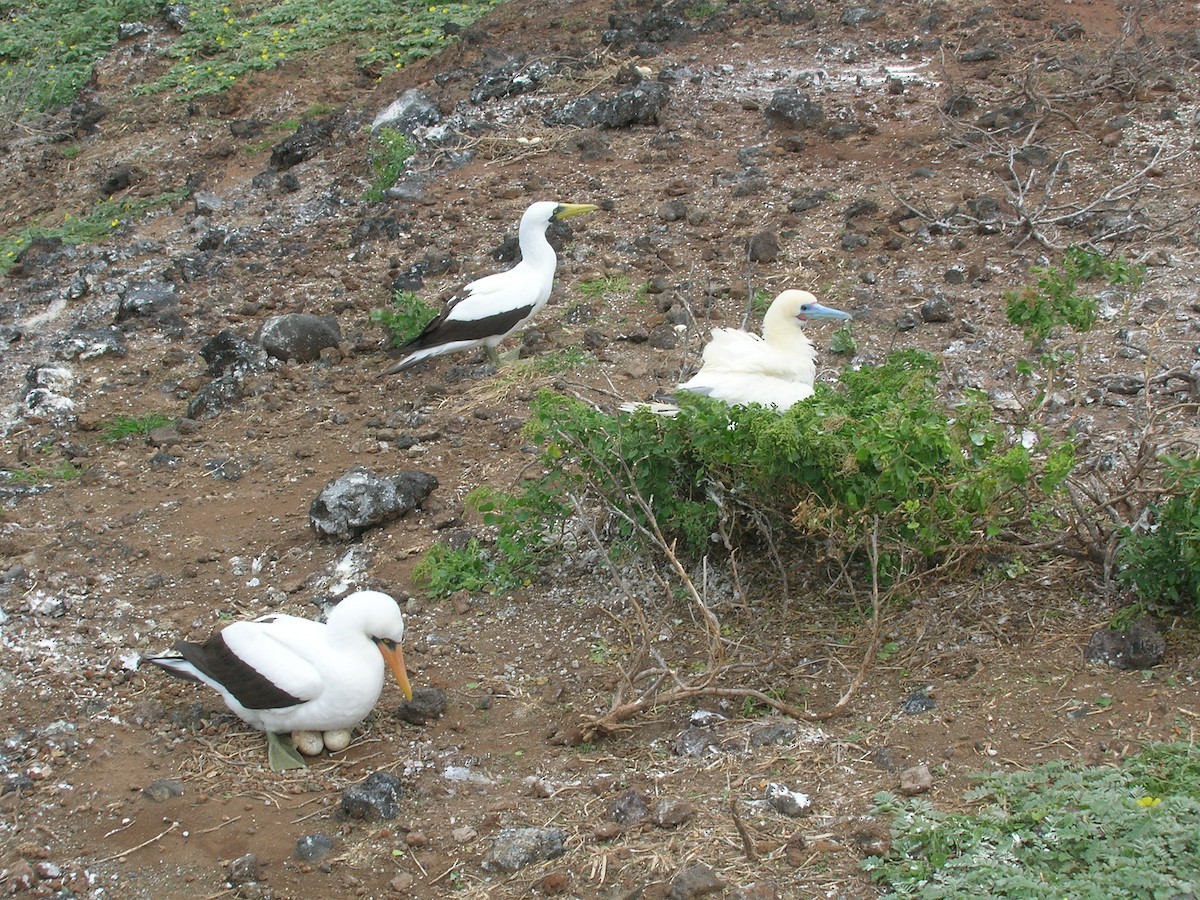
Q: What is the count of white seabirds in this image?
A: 3